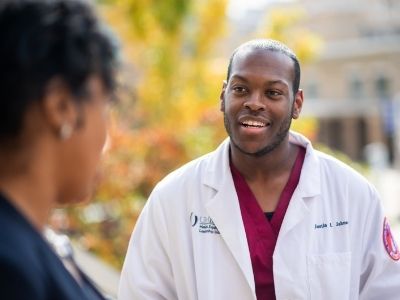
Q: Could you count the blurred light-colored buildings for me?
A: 1